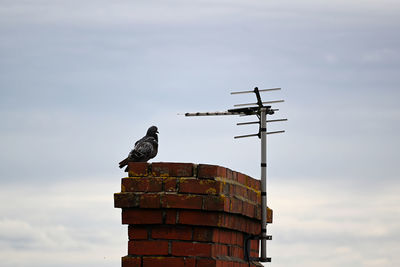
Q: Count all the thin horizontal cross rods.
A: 4